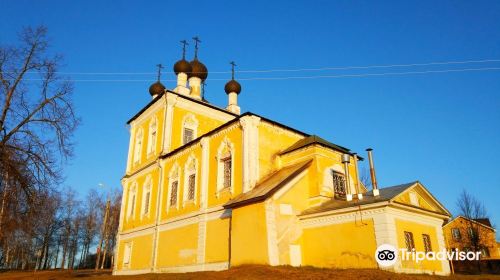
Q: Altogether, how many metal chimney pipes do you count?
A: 3